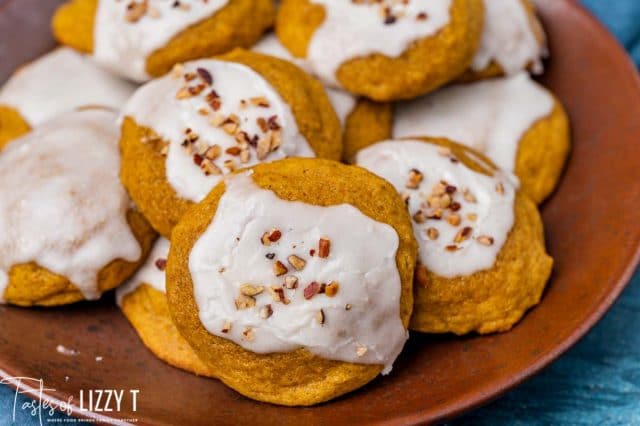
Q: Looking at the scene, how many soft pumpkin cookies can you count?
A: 11